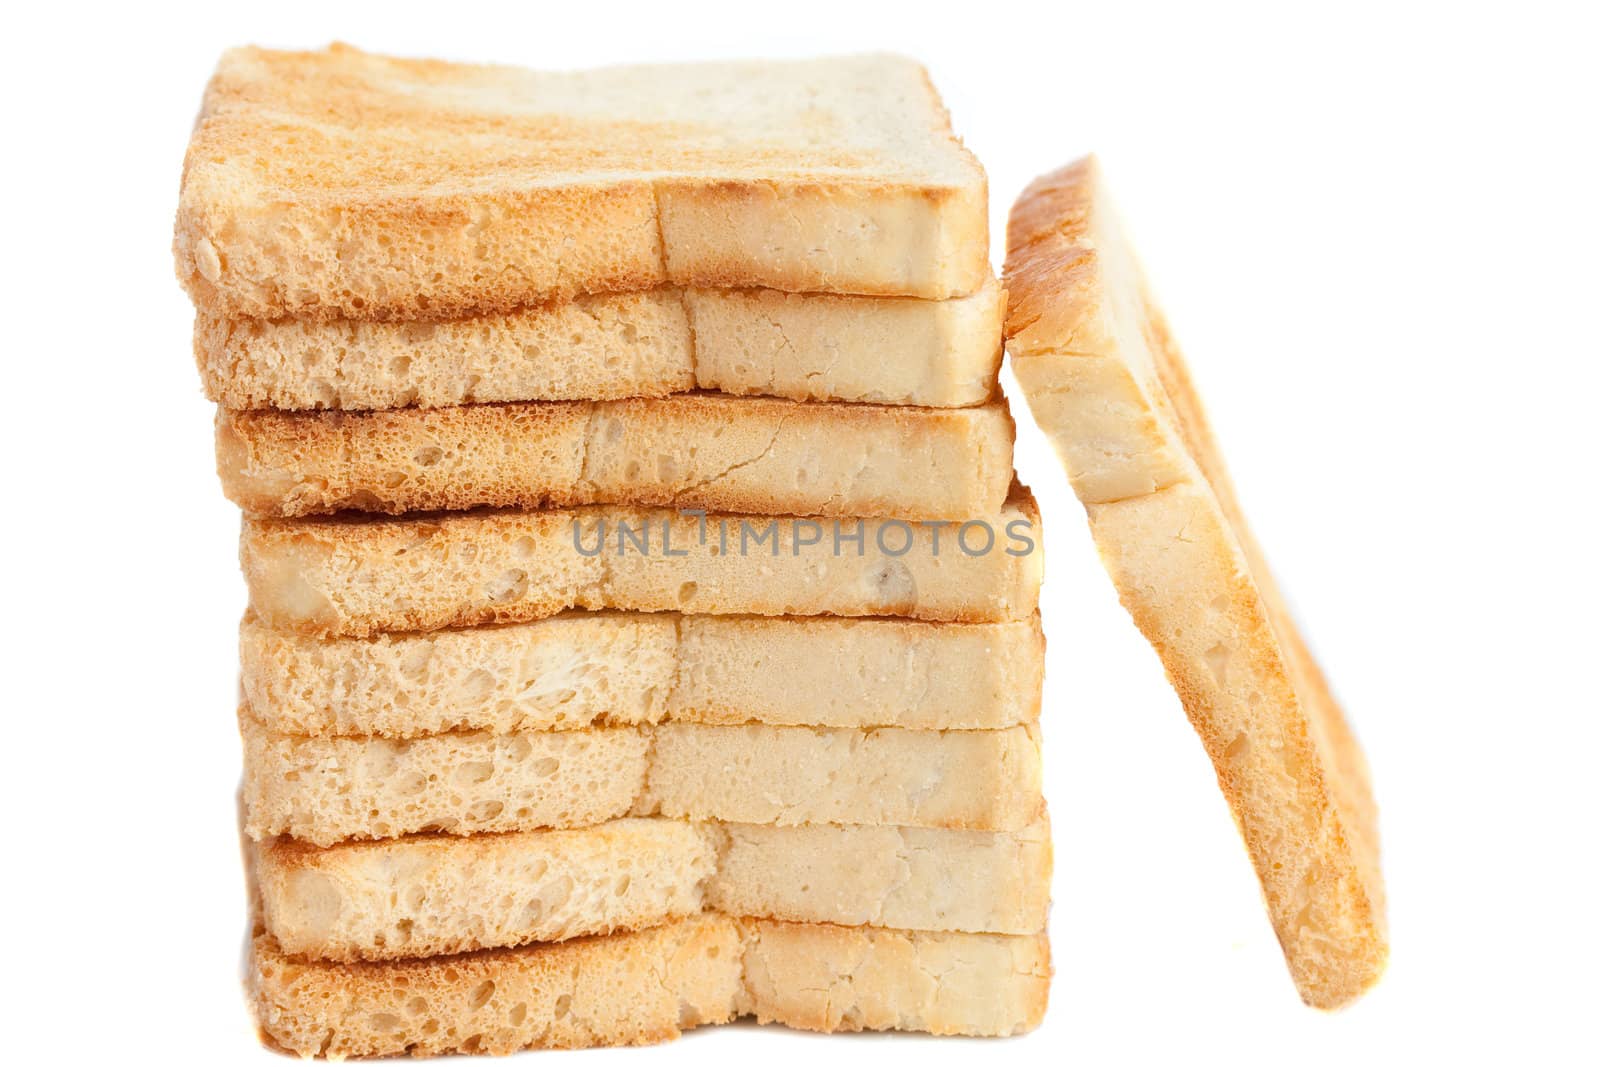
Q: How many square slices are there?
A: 9